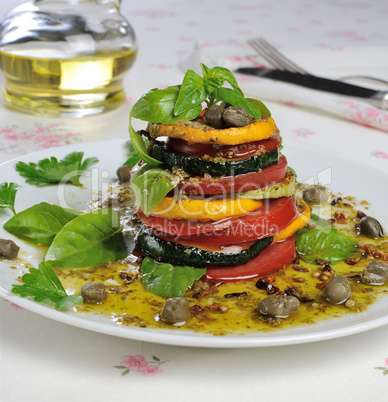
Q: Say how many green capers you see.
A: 11